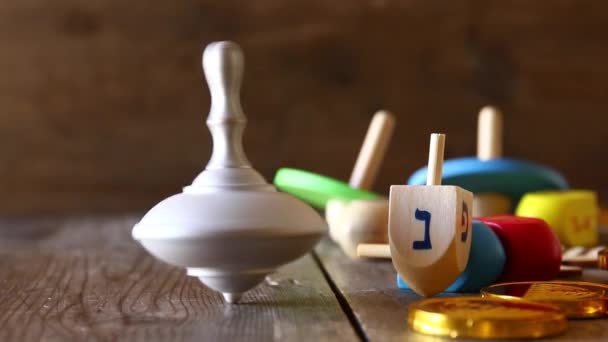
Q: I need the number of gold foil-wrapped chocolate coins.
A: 2